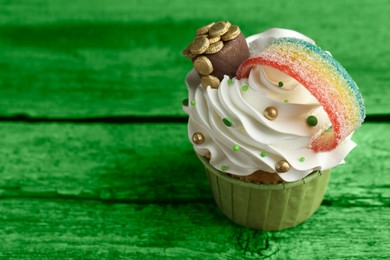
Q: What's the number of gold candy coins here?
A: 9